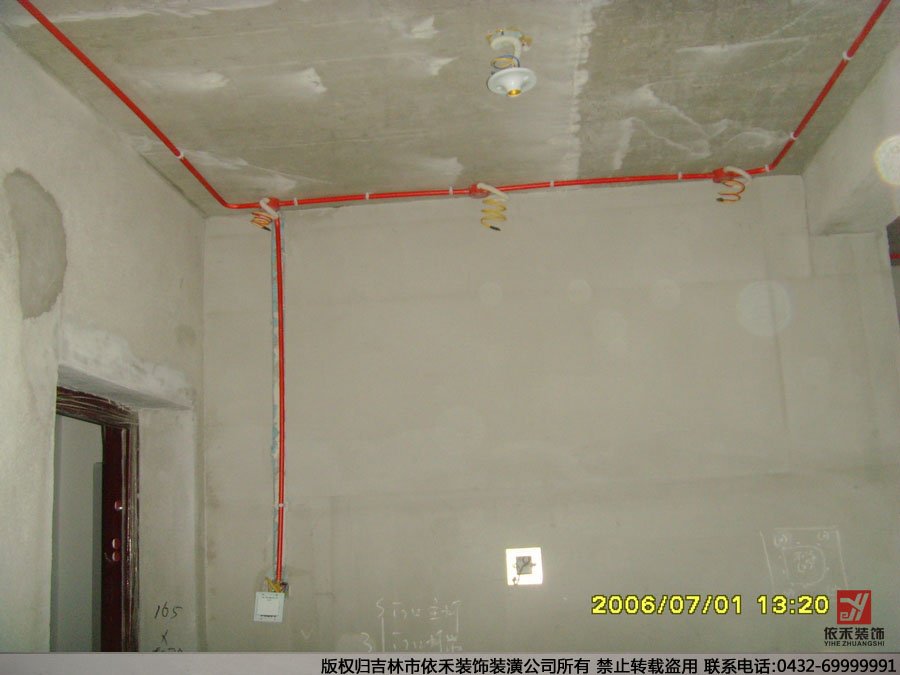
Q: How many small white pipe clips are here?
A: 10